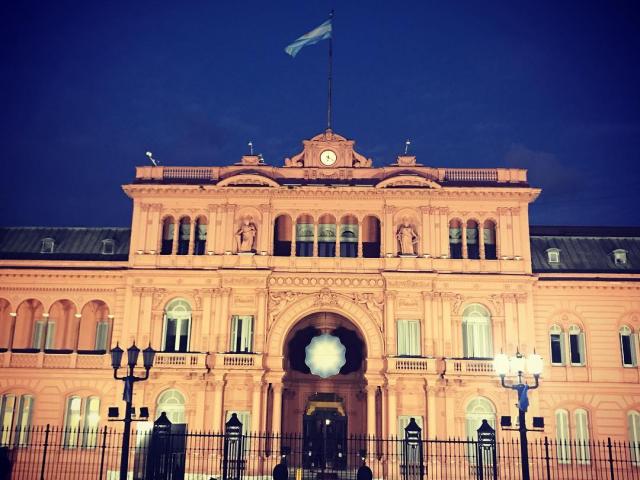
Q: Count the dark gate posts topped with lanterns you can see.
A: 4